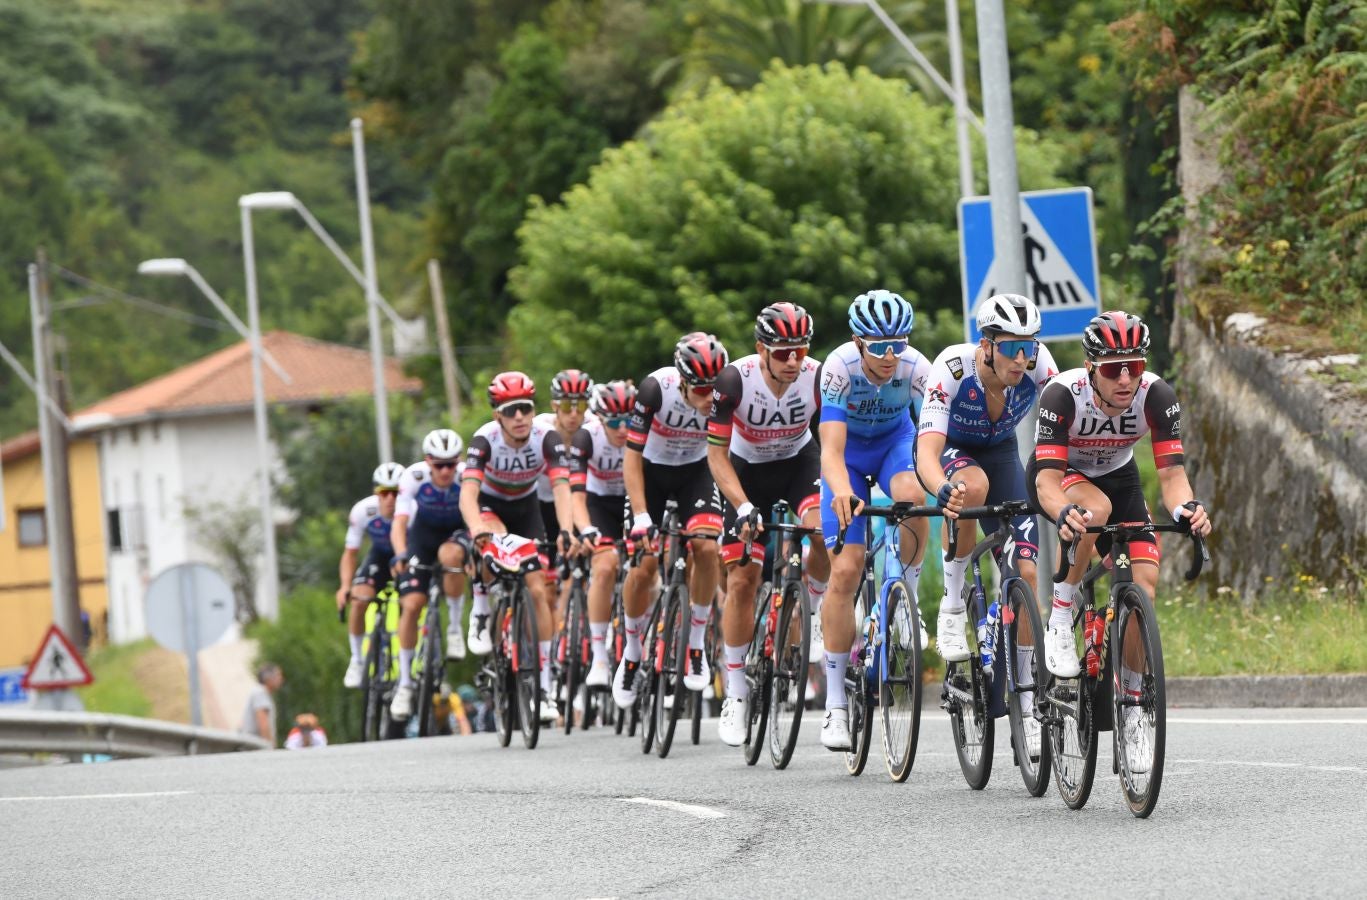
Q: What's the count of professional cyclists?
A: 10